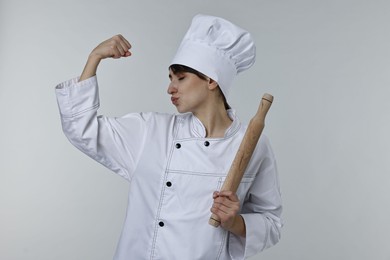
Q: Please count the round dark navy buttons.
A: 4